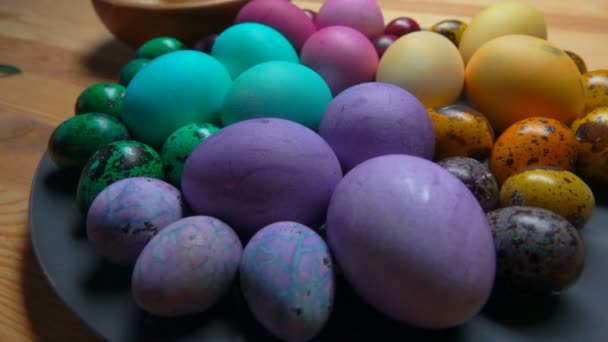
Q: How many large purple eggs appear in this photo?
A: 3